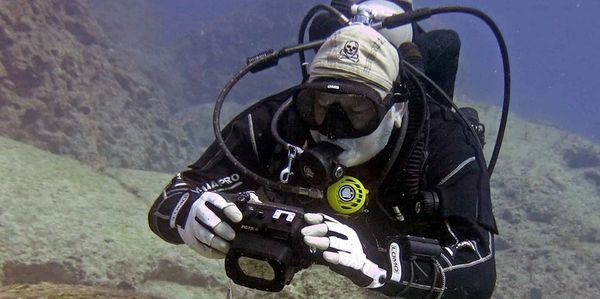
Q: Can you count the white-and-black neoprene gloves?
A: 2